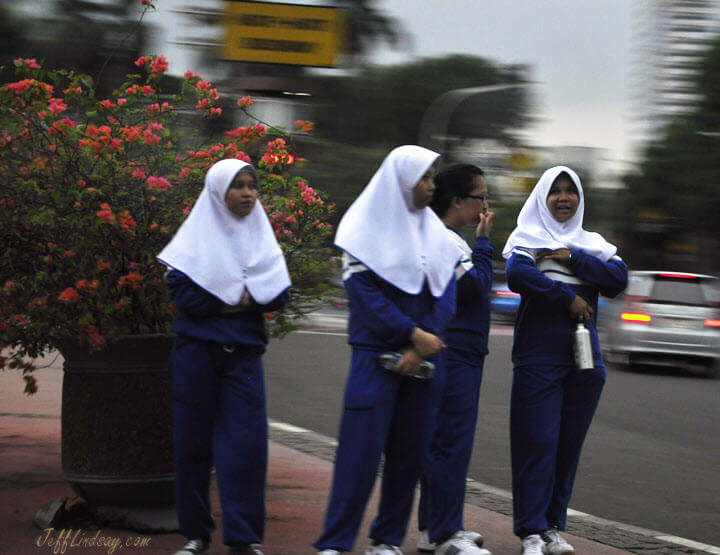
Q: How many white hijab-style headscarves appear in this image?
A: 3